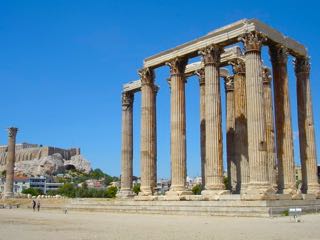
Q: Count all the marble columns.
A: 12